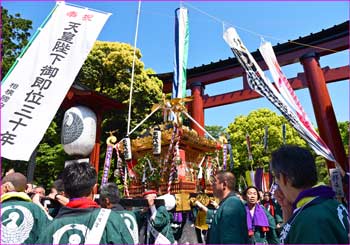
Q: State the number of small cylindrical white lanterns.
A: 2